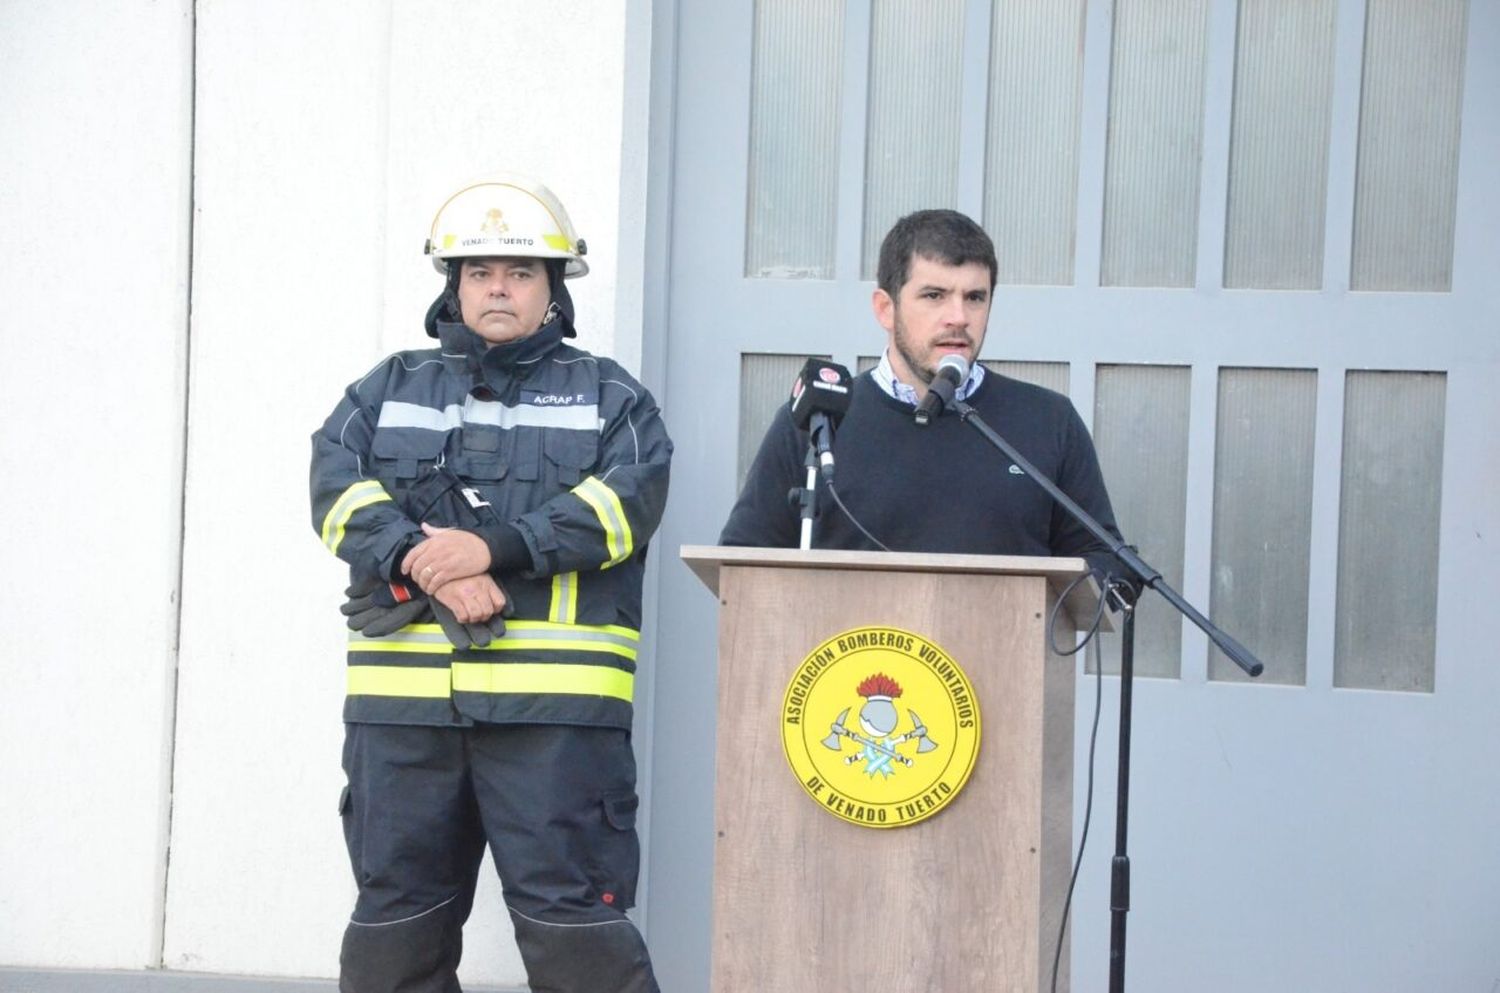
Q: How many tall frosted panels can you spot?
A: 12